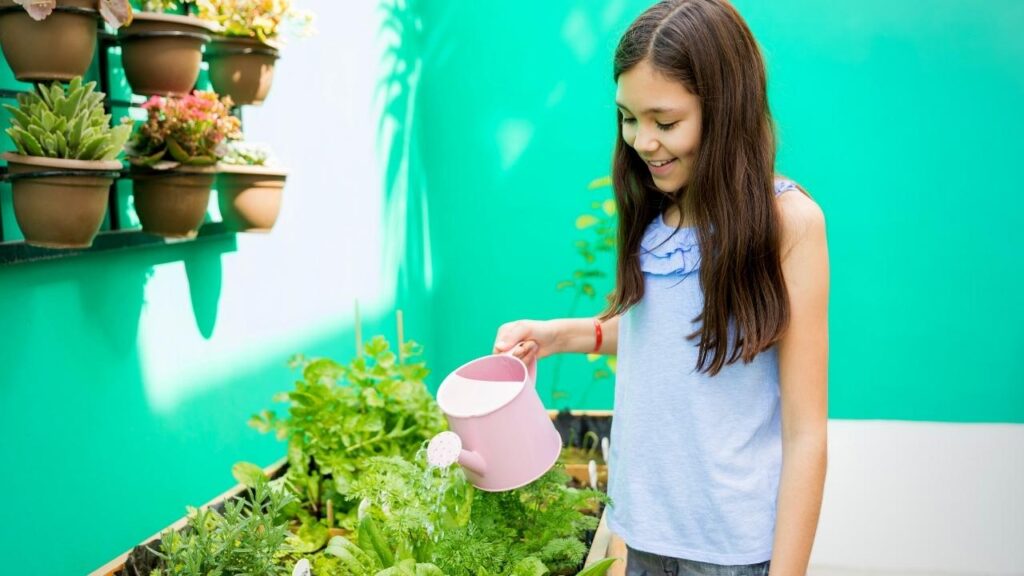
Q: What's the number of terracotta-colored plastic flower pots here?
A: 6